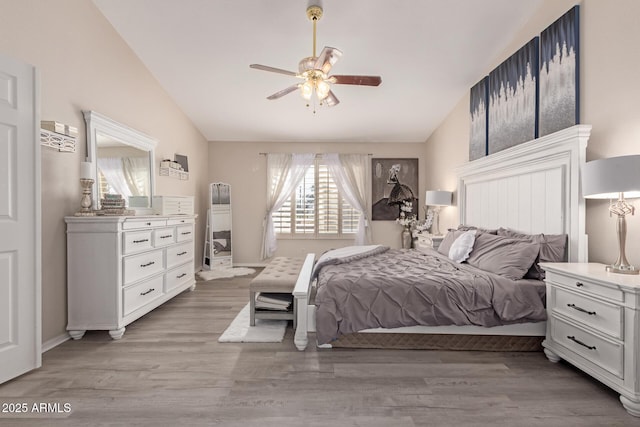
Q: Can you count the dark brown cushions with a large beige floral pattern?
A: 0